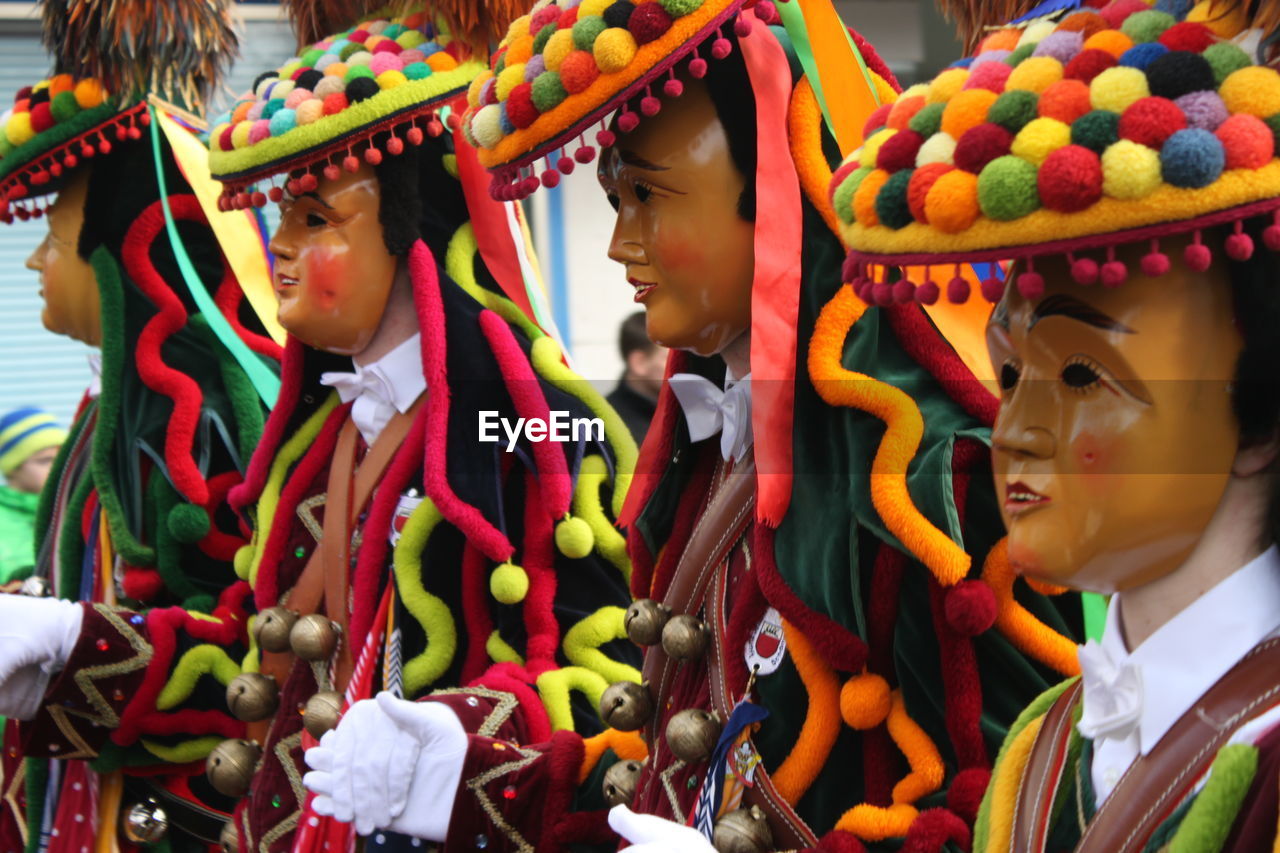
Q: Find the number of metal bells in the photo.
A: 14